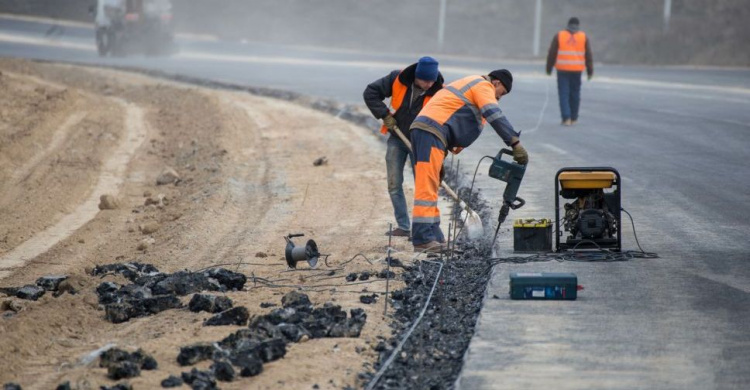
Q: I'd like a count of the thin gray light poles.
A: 3